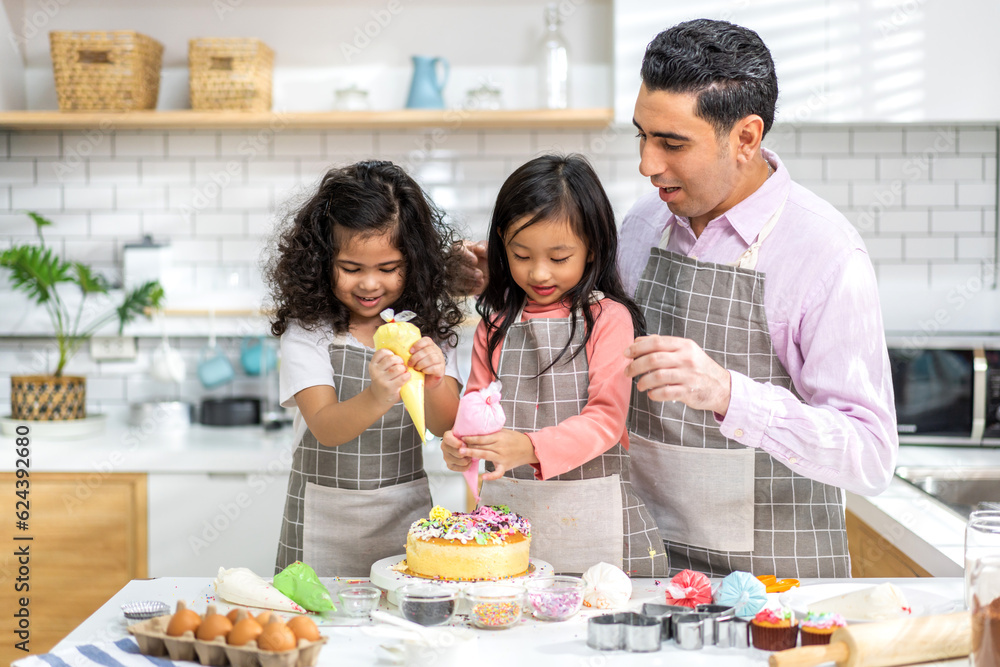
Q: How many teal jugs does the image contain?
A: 1